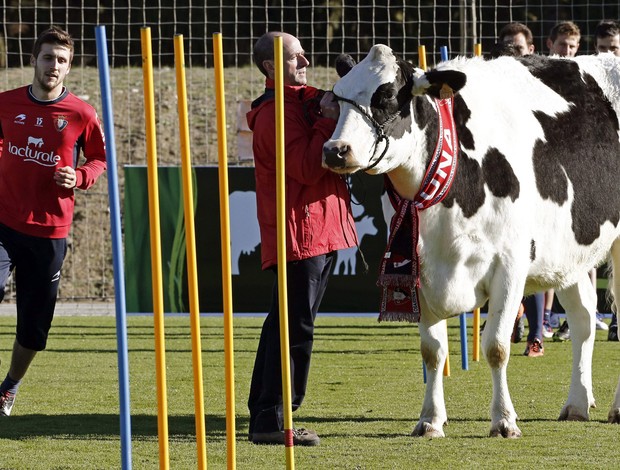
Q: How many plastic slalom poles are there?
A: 9